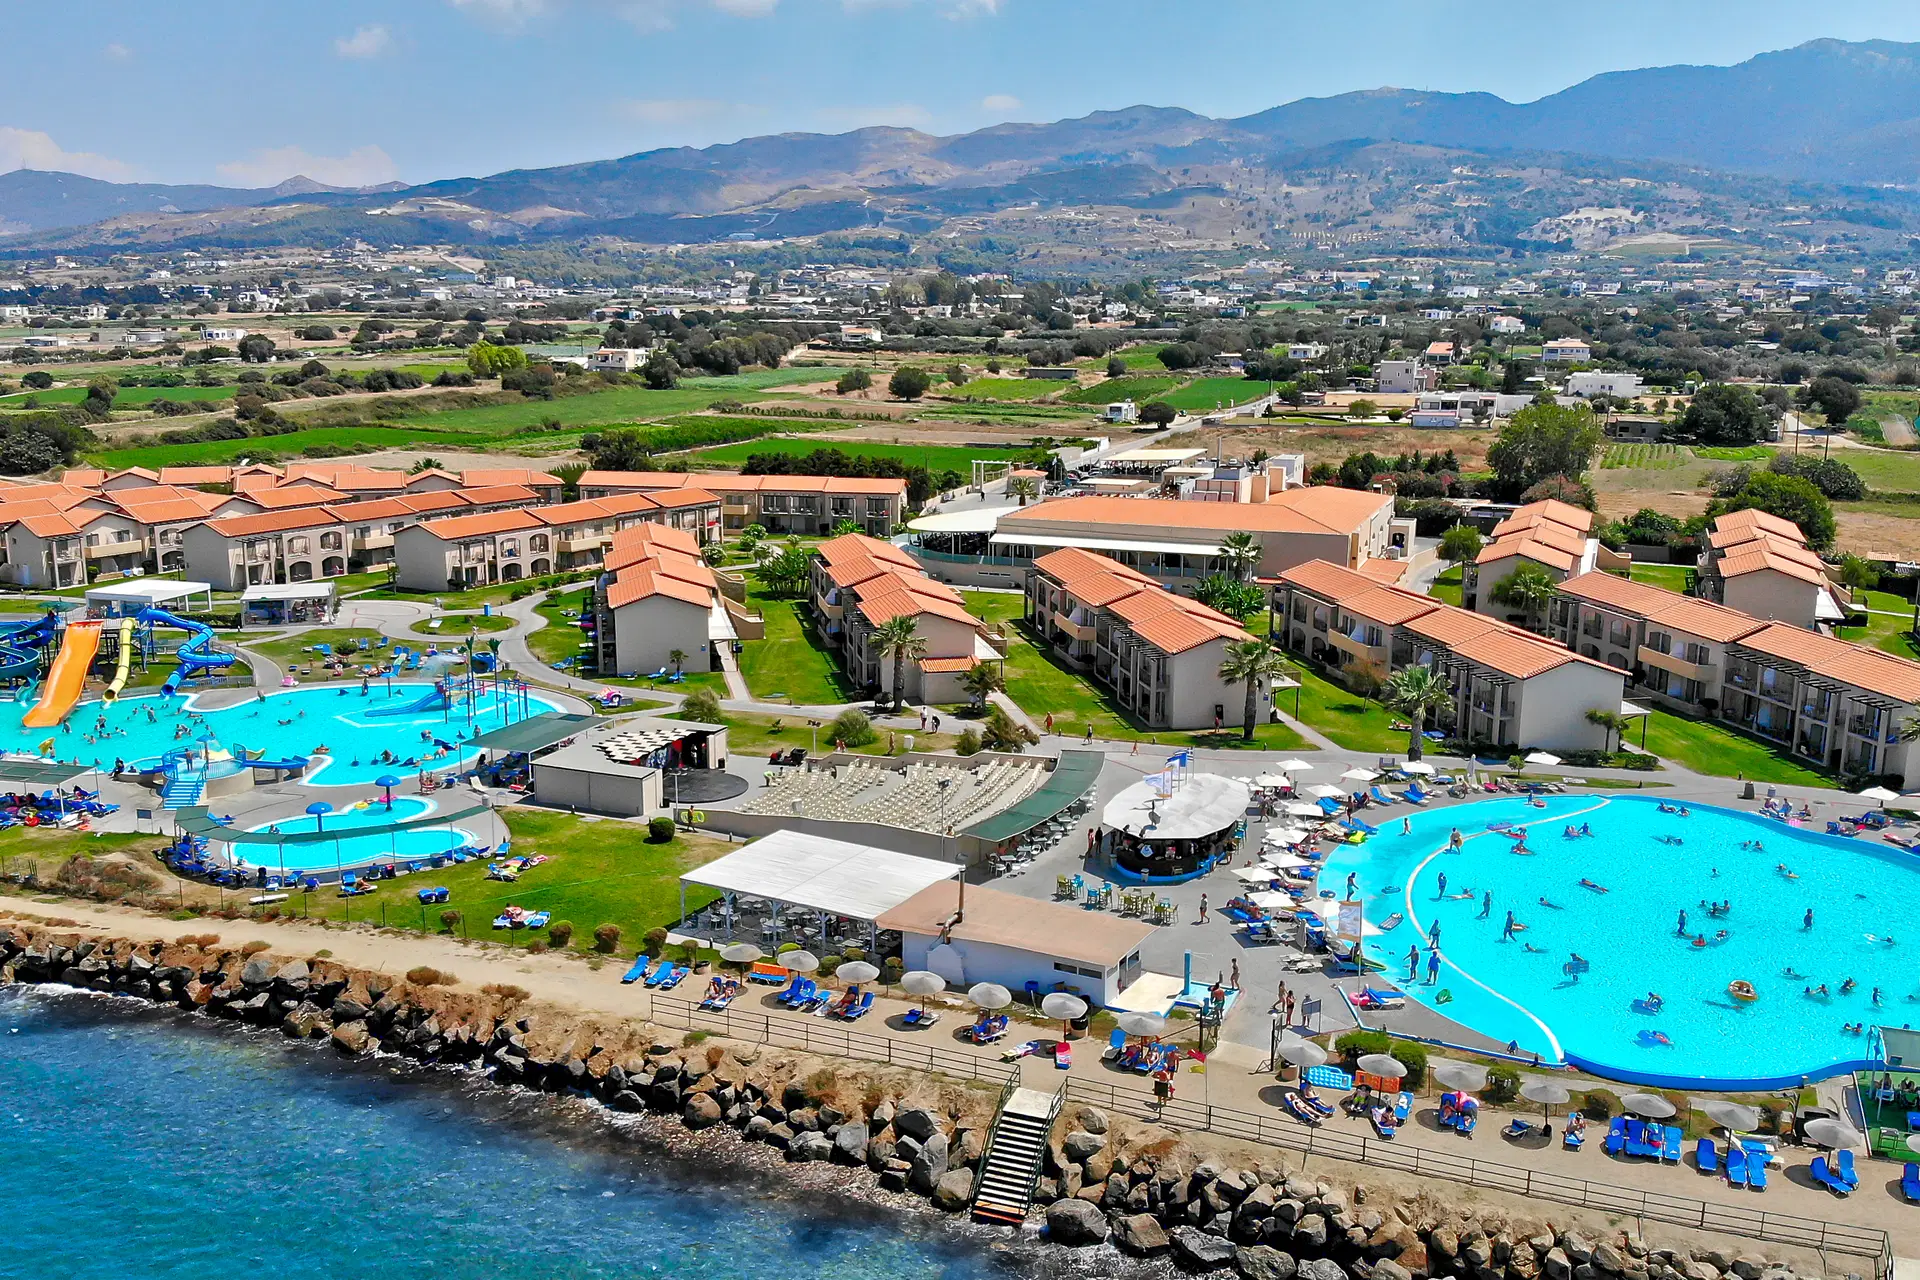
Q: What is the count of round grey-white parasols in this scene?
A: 15